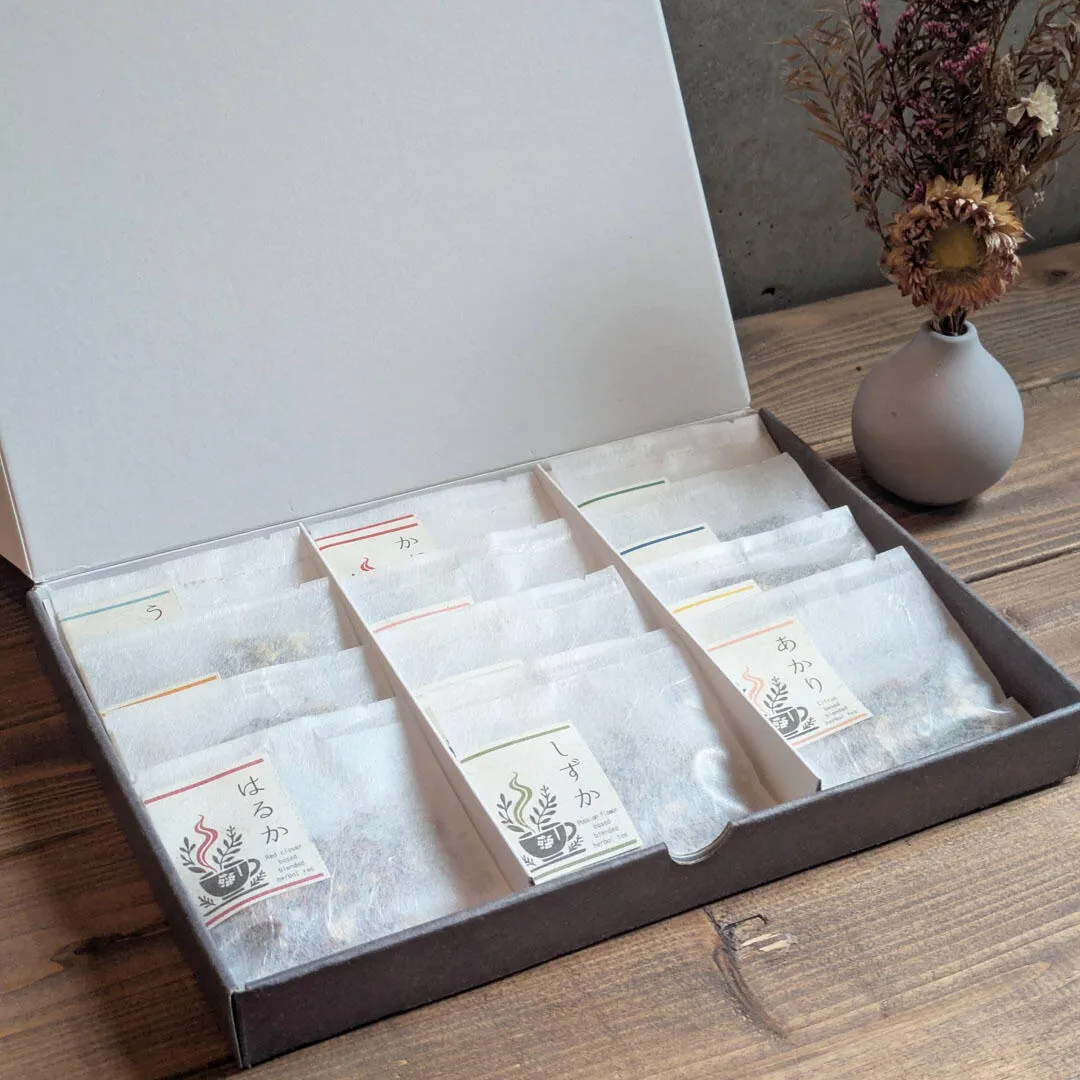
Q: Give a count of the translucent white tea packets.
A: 12